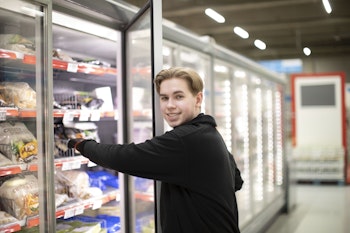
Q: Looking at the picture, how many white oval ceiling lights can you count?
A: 5